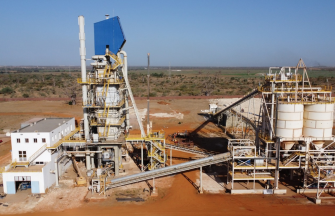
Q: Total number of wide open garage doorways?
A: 1